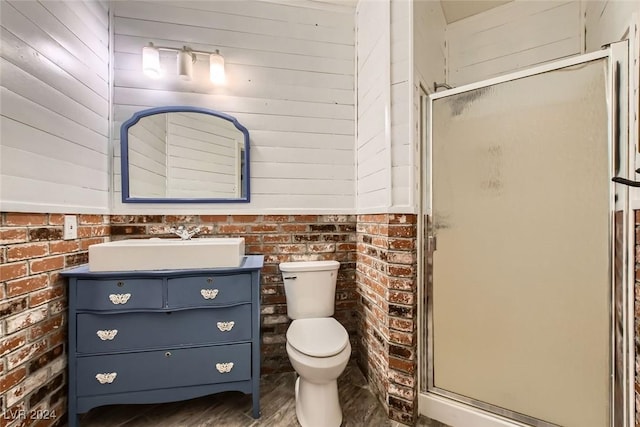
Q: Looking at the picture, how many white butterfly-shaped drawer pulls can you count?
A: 6